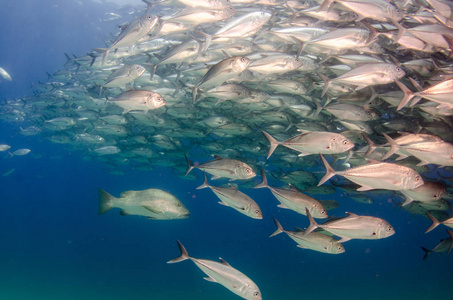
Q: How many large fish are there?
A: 1